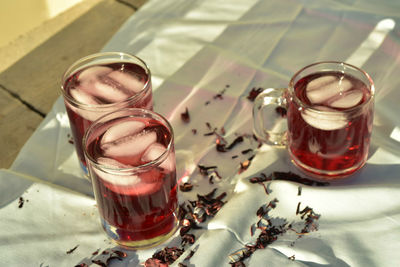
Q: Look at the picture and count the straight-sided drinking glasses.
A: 2